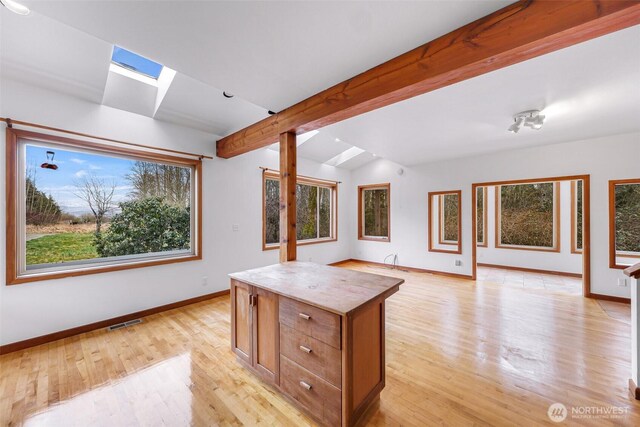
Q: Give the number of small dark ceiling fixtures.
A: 2